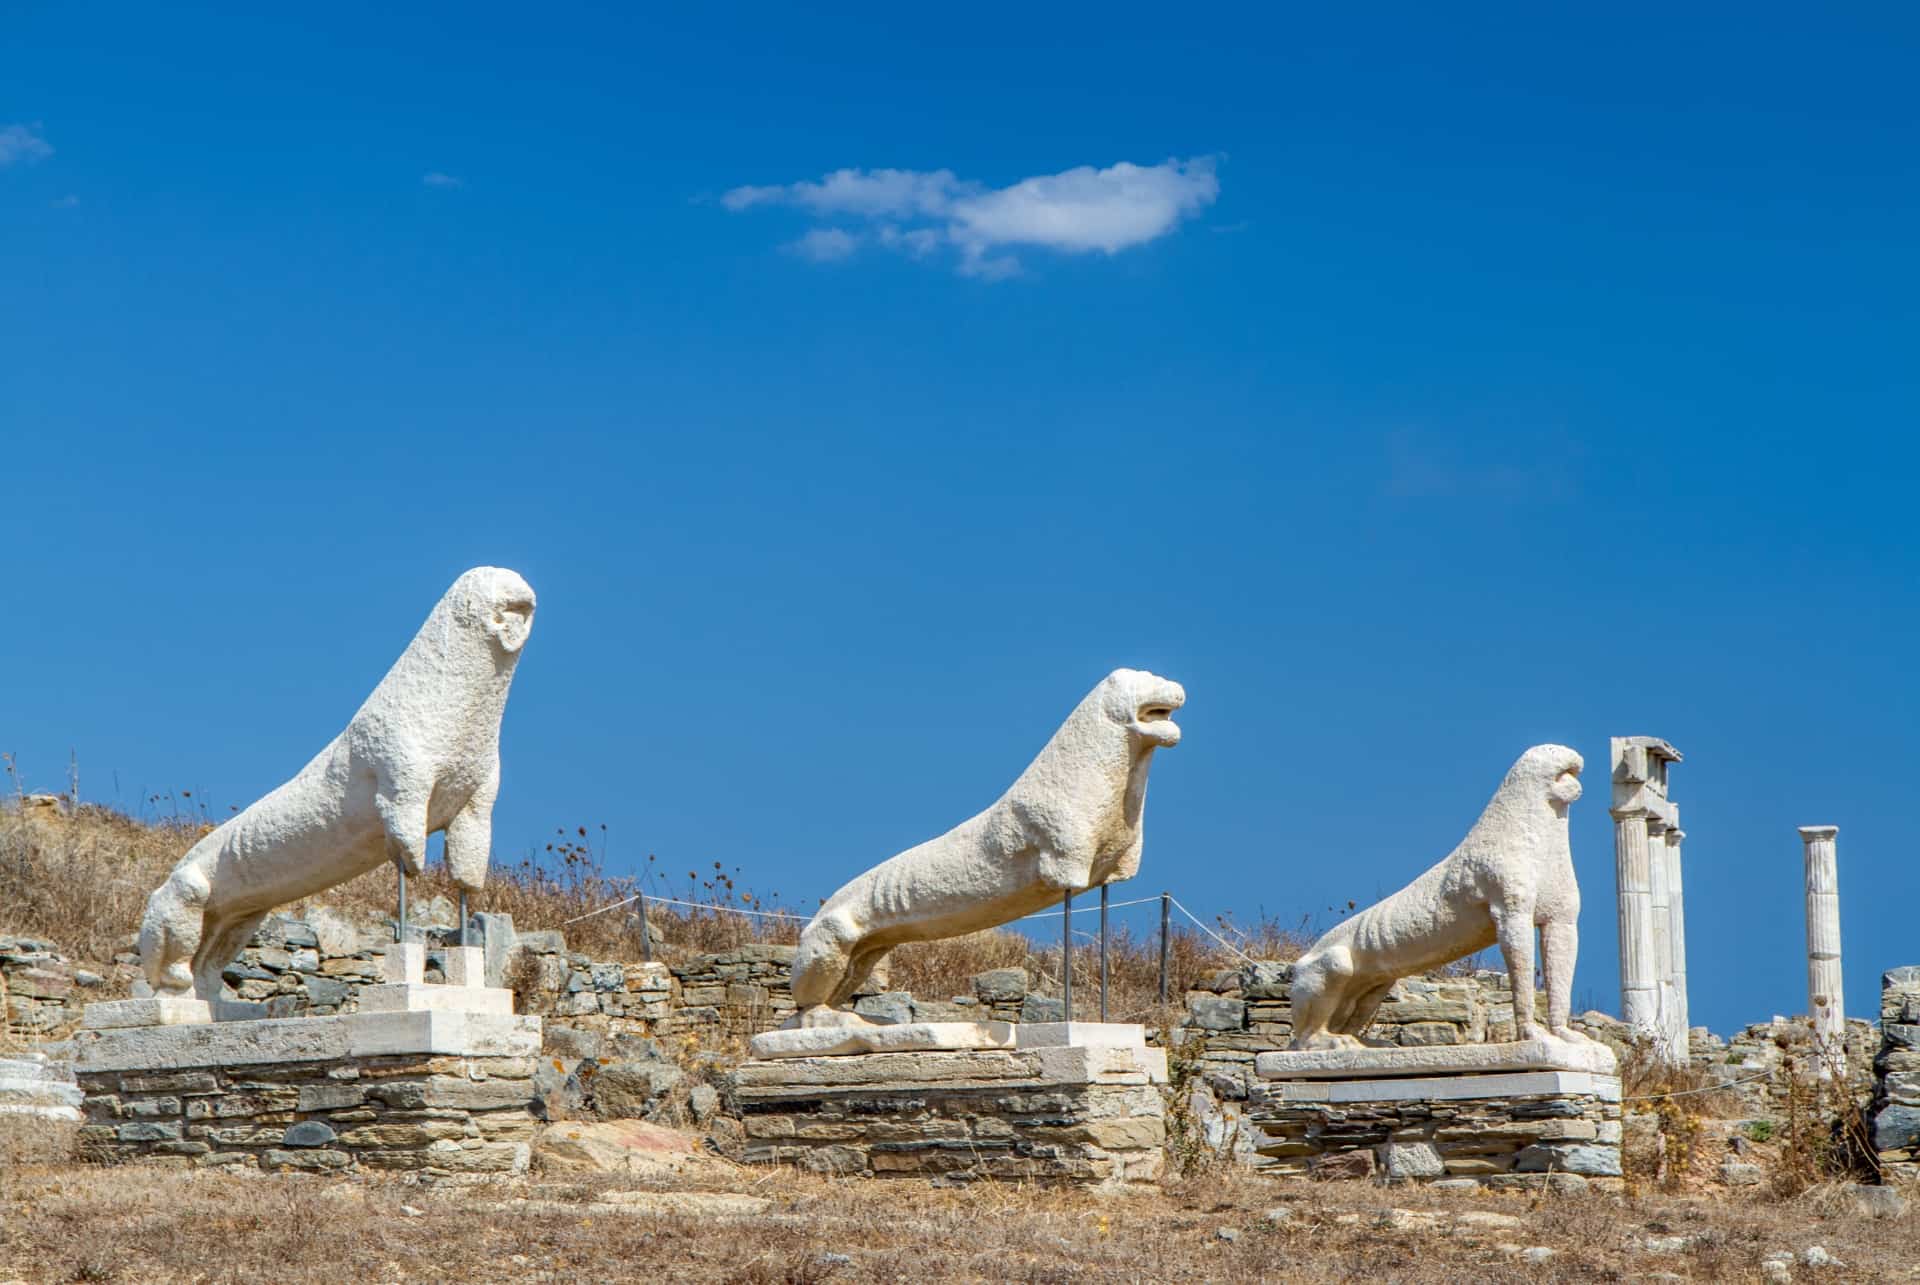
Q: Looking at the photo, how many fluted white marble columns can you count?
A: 4